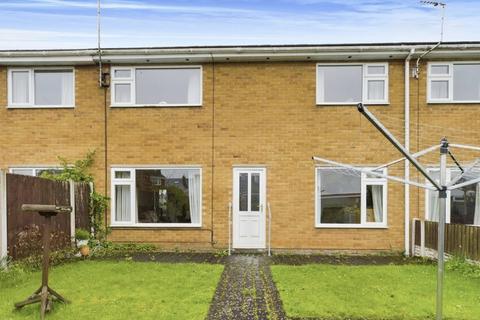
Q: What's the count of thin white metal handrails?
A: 2